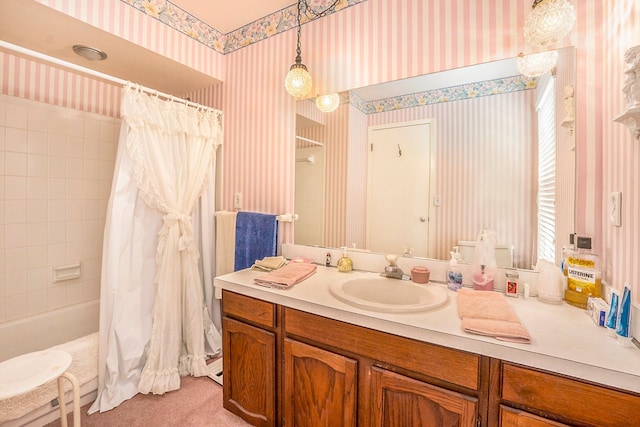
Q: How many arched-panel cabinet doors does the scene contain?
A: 3